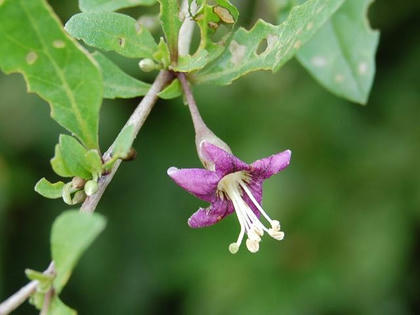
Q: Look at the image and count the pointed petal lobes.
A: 5